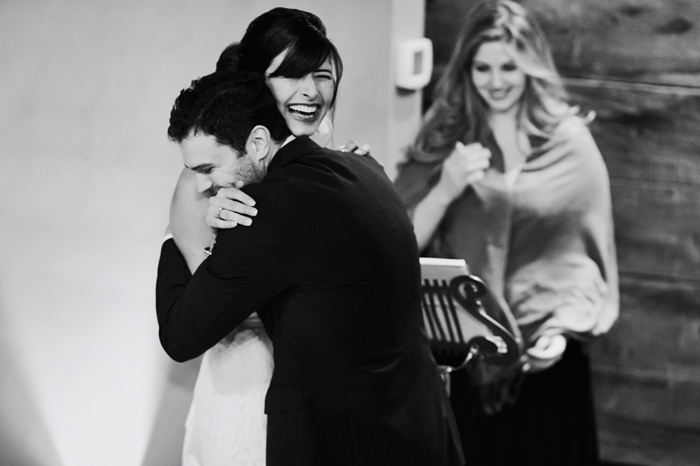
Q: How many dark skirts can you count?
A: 1